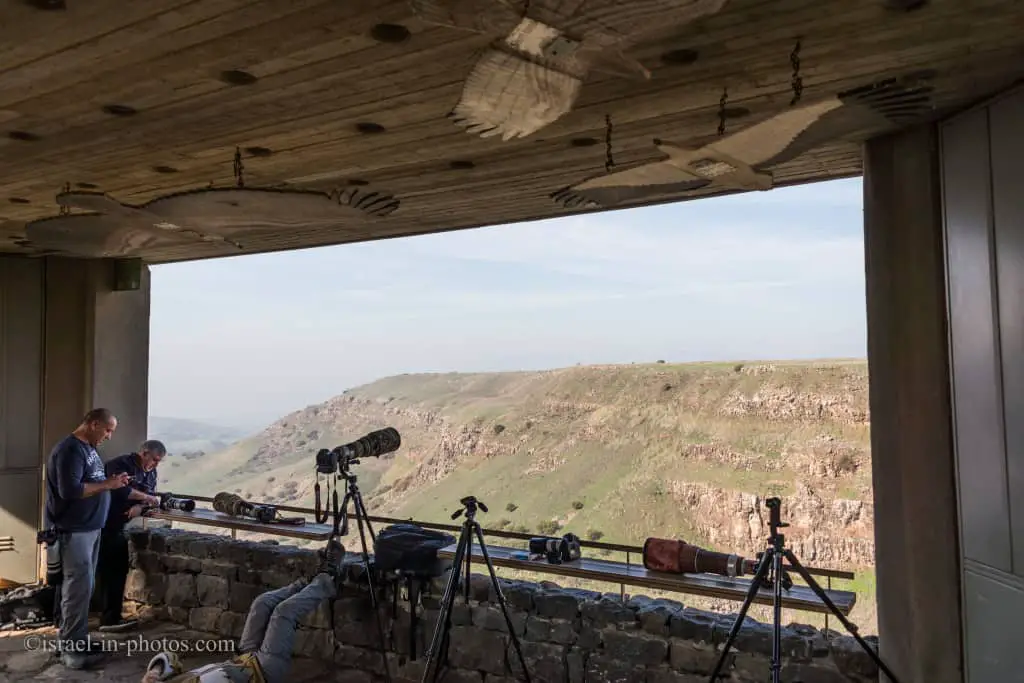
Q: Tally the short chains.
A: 5